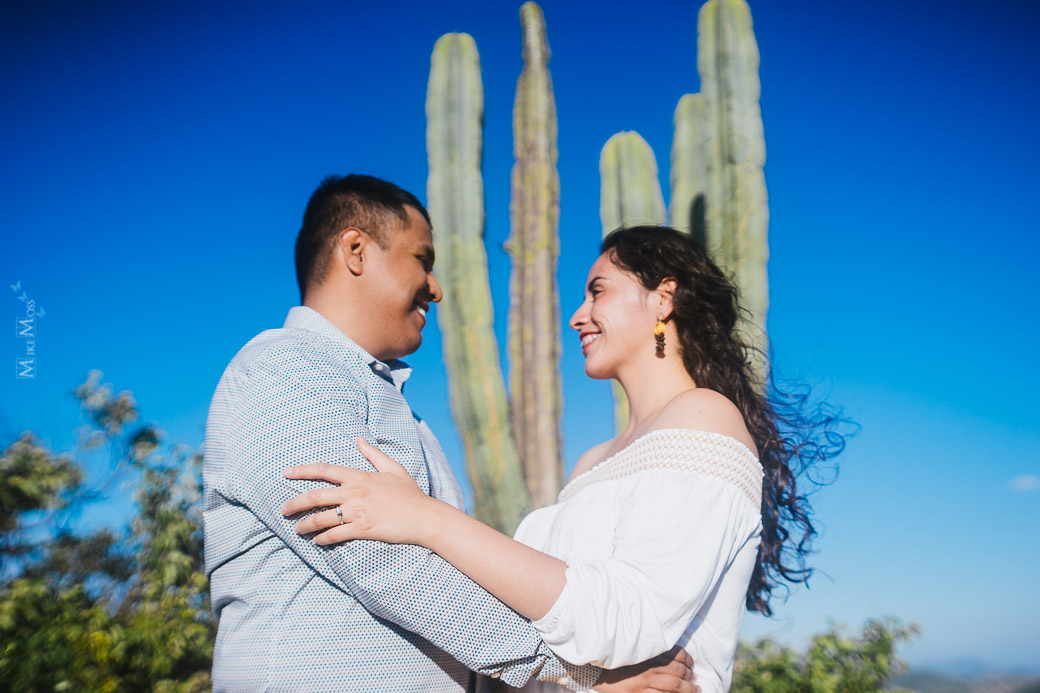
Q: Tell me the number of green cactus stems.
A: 5